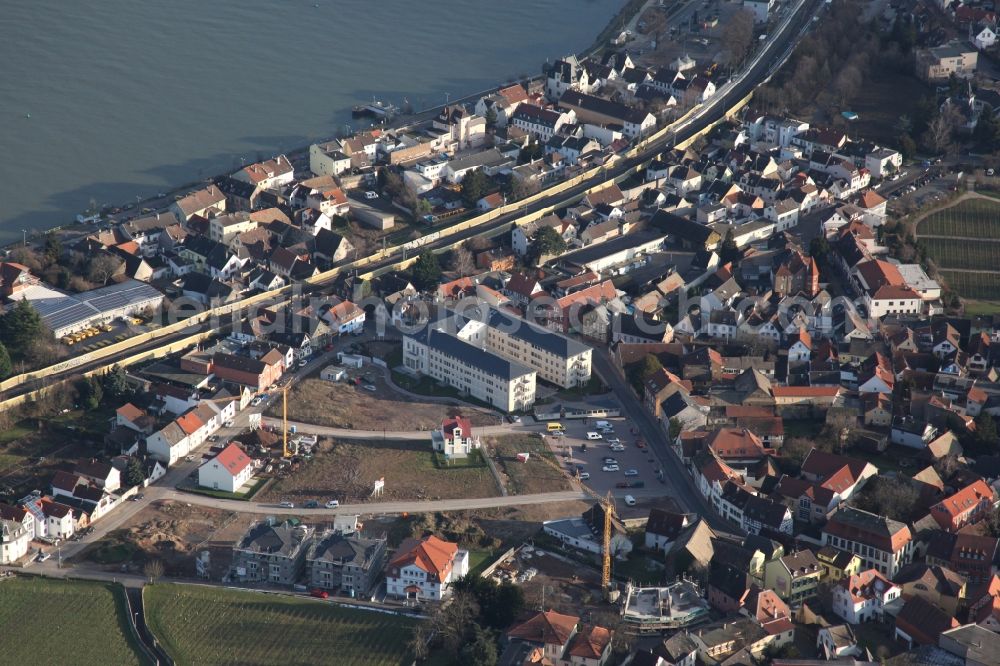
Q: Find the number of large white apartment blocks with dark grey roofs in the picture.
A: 2